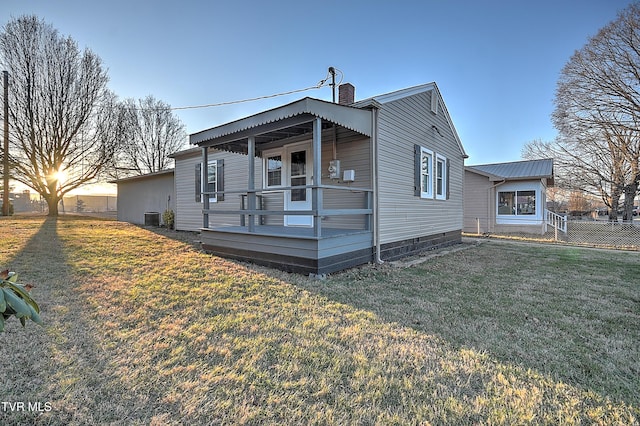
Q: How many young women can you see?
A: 0